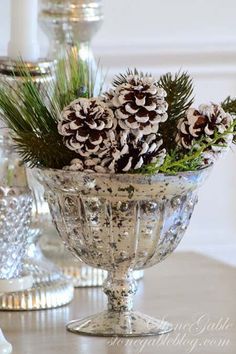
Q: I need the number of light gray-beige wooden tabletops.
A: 1